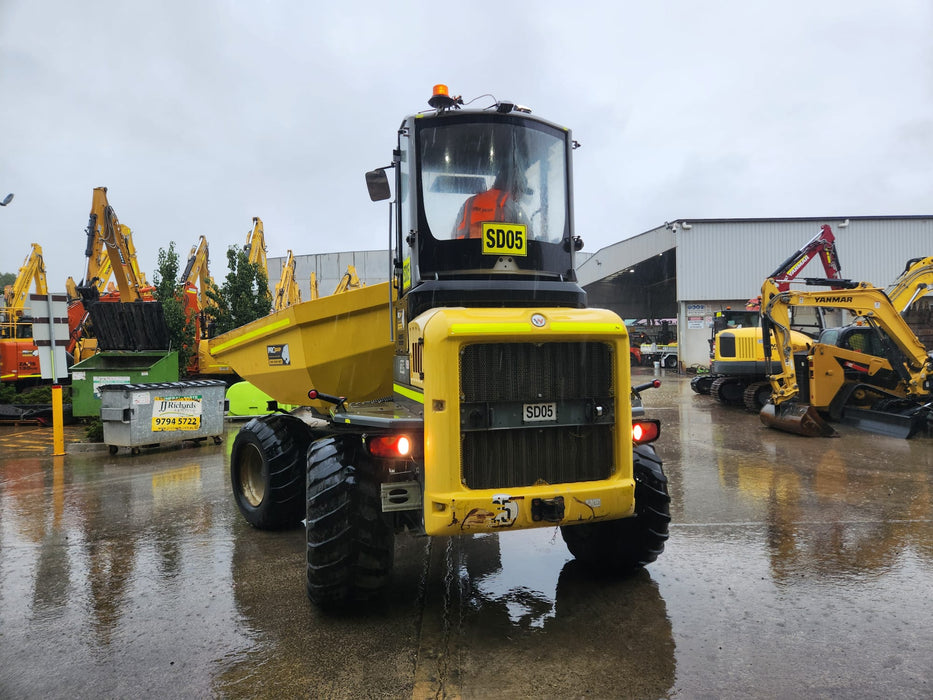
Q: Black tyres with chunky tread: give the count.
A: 3